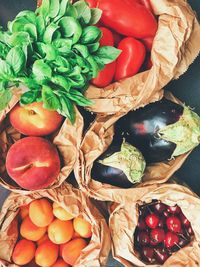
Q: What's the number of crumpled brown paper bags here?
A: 5